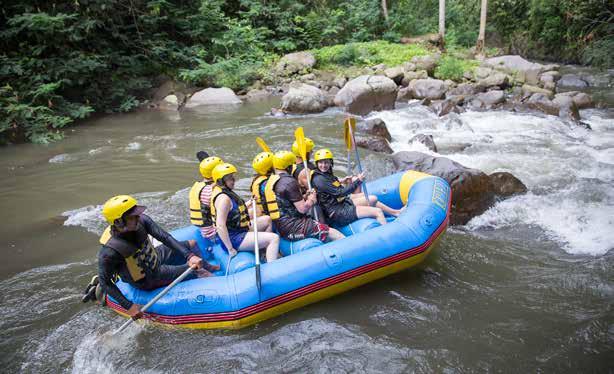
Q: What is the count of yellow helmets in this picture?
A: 7